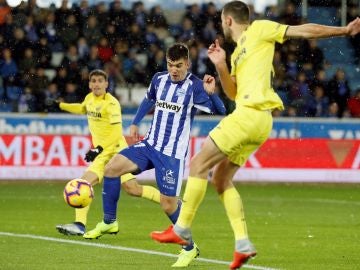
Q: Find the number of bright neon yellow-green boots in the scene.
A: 2